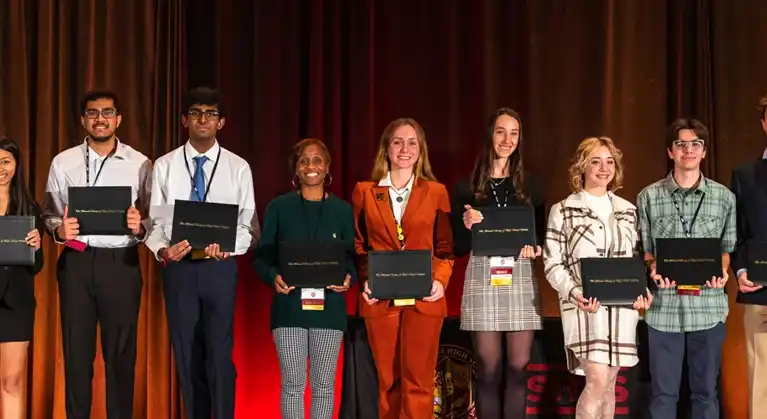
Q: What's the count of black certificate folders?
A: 9